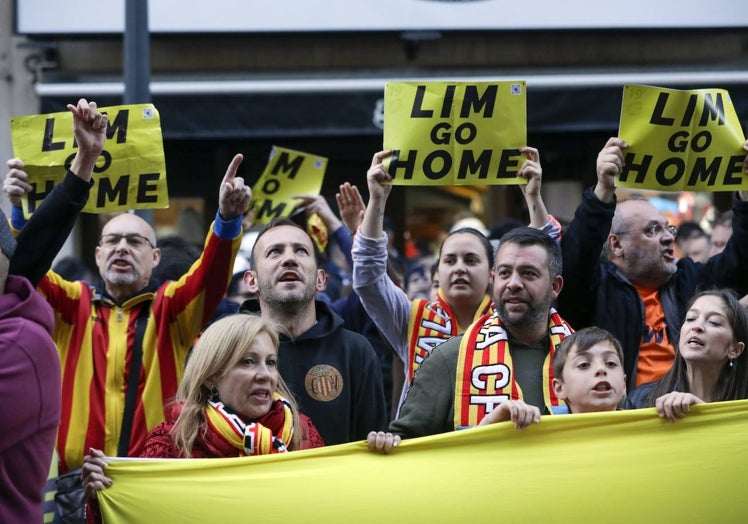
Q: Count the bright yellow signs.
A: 4